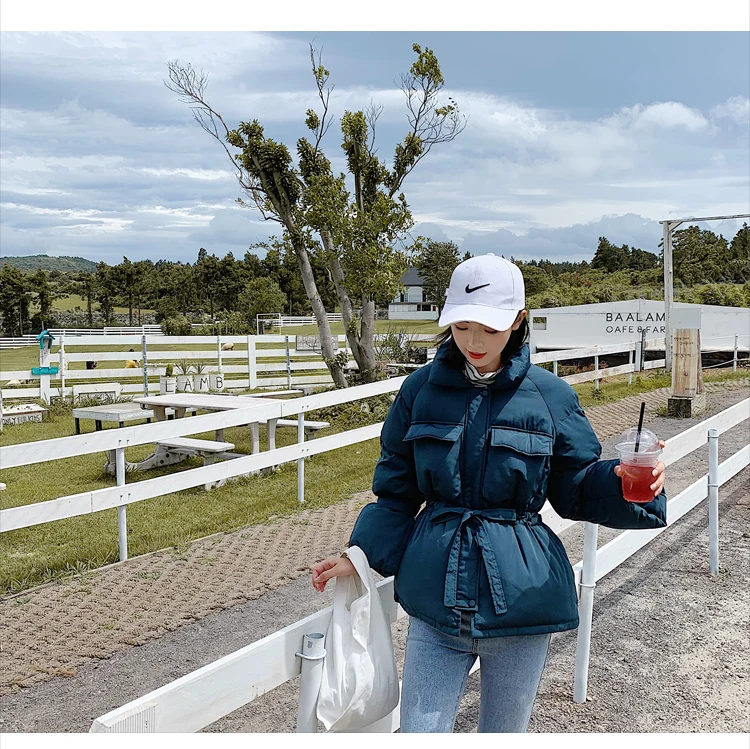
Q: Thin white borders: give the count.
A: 2